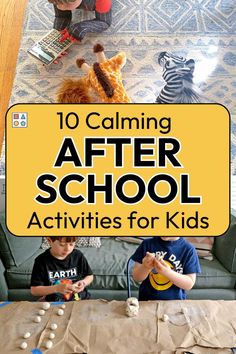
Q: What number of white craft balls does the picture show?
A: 11